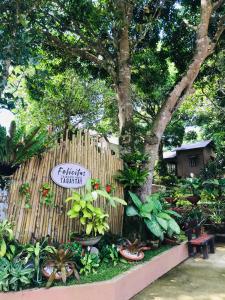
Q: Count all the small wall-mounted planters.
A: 4